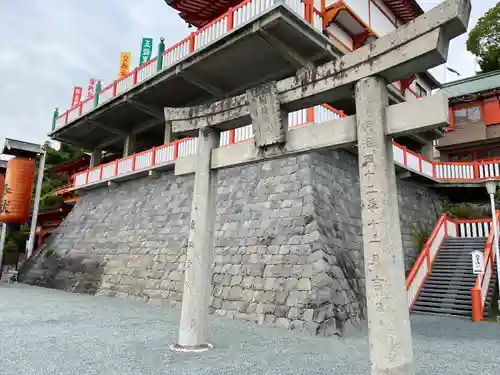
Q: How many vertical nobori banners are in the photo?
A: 4